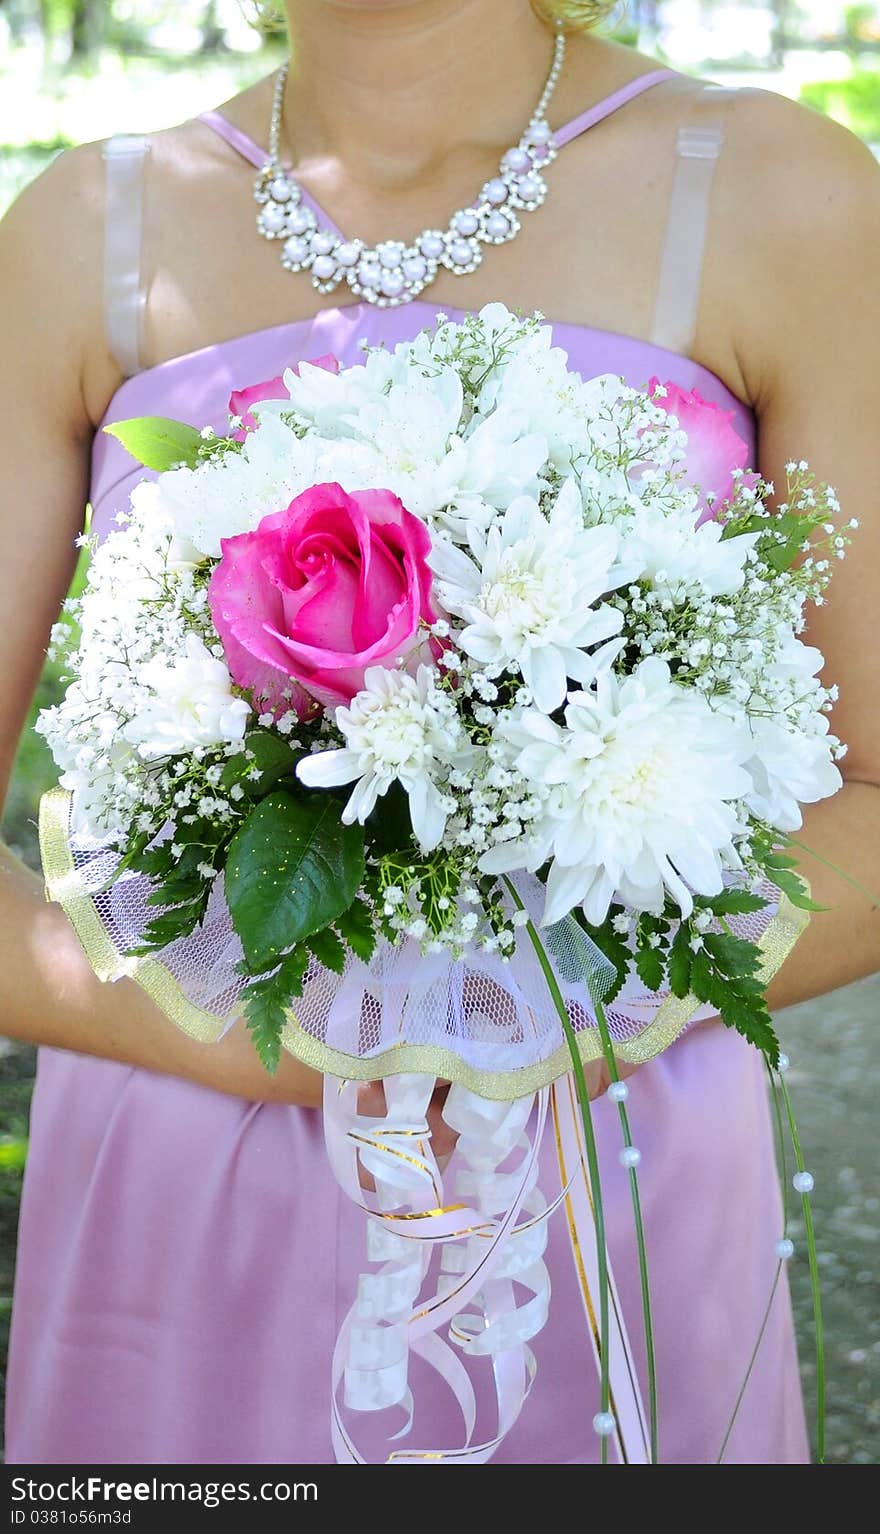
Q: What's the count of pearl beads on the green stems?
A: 6